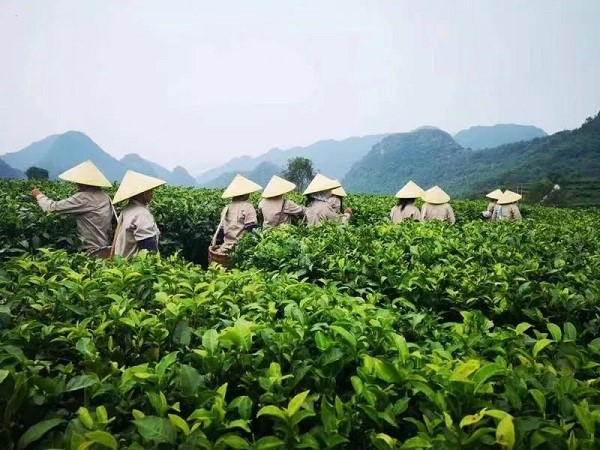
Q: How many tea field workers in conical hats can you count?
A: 10